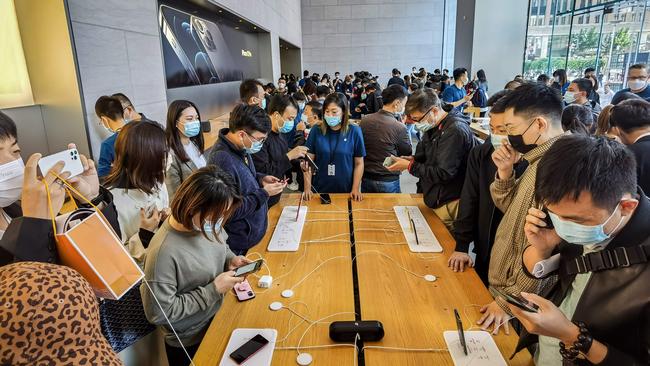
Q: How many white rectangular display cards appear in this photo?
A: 4